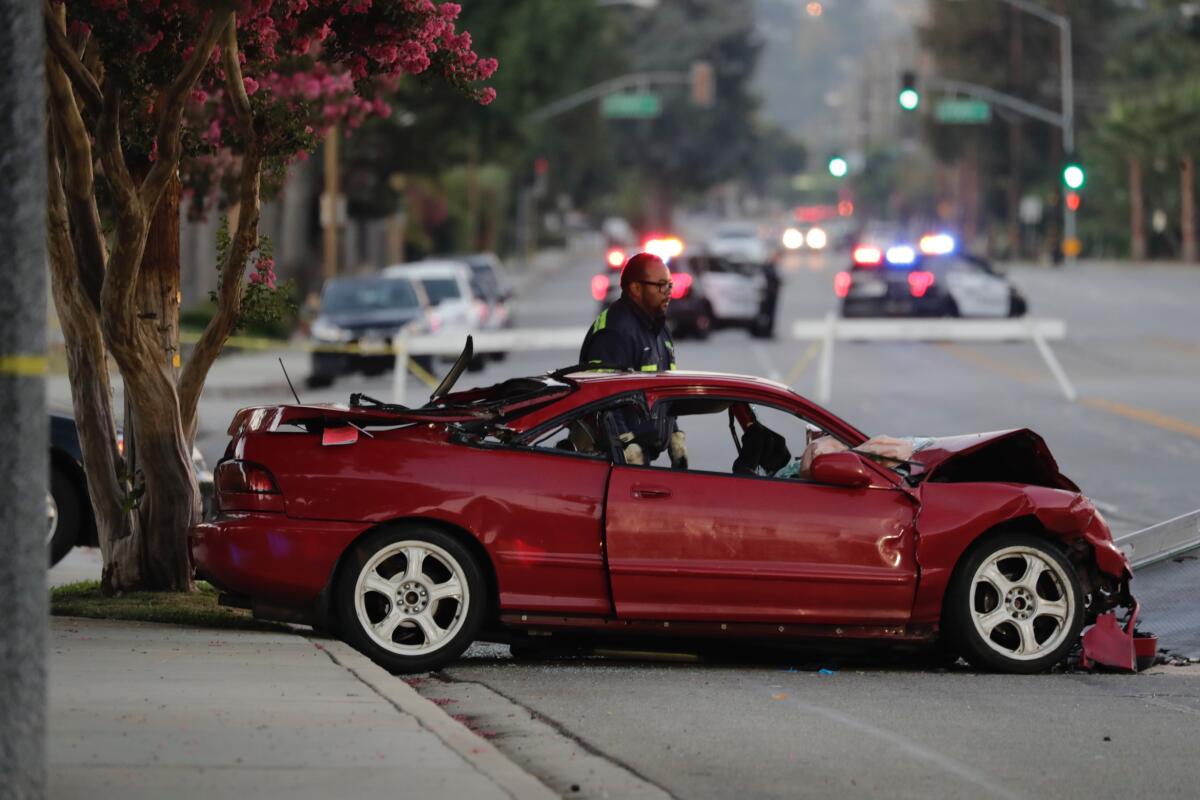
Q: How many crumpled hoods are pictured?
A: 1